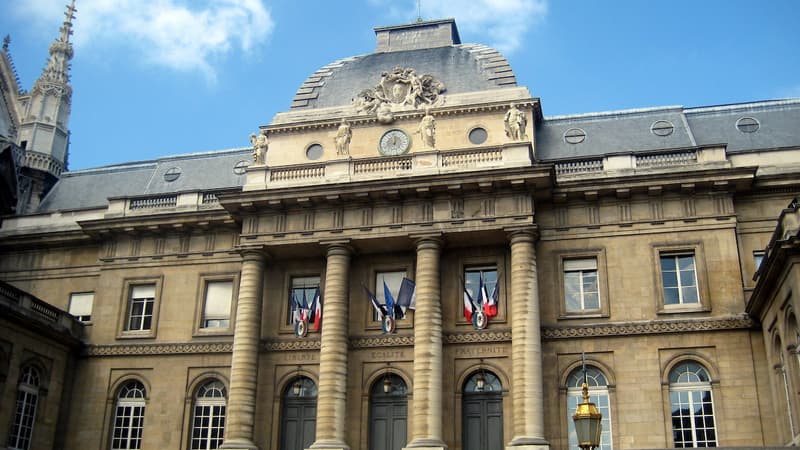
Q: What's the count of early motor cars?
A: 0